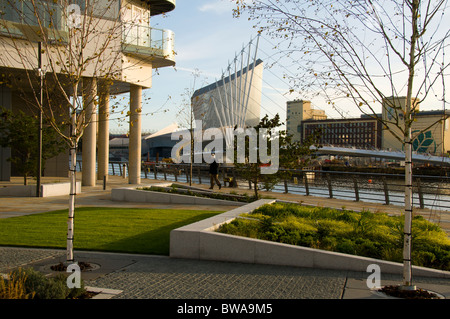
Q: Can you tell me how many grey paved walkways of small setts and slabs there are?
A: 1